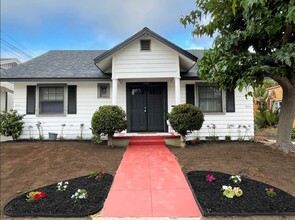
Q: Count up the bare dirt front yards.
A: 2